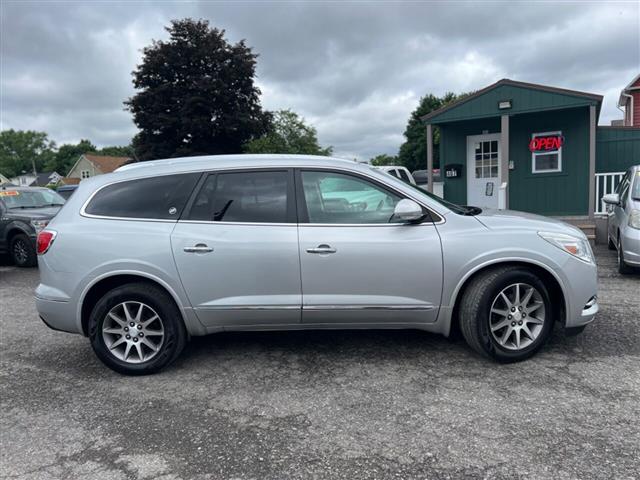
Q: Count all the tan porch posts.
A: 3